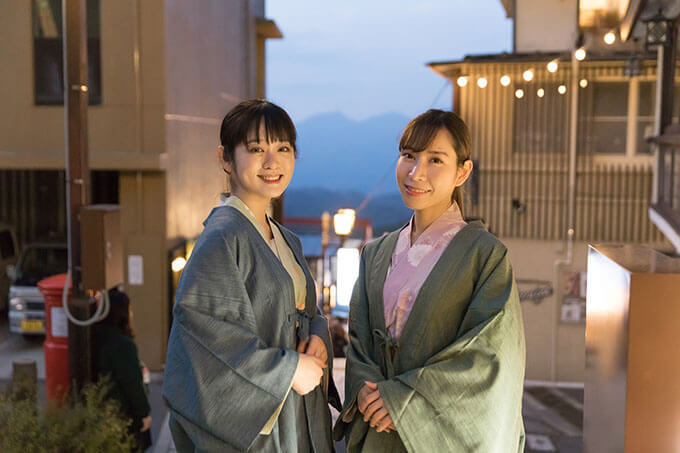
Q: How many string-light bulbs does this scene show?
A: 11